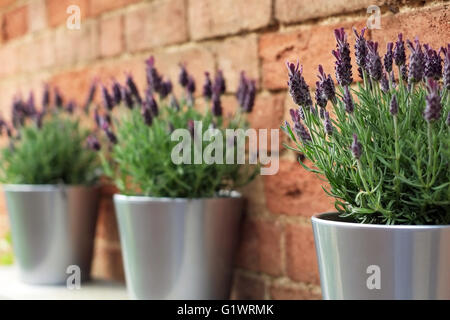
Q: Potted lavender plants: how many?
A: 3